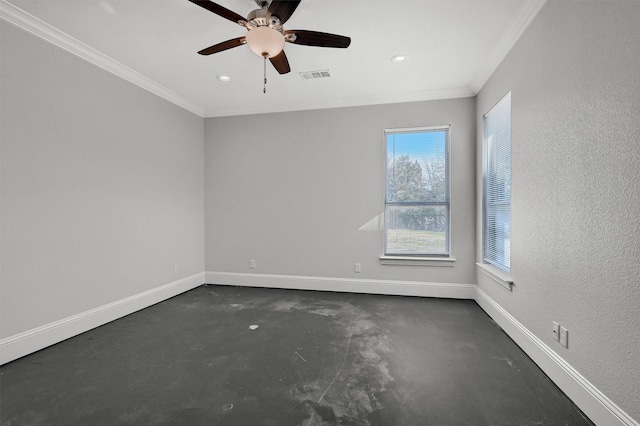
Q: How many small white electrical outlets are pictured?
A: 5